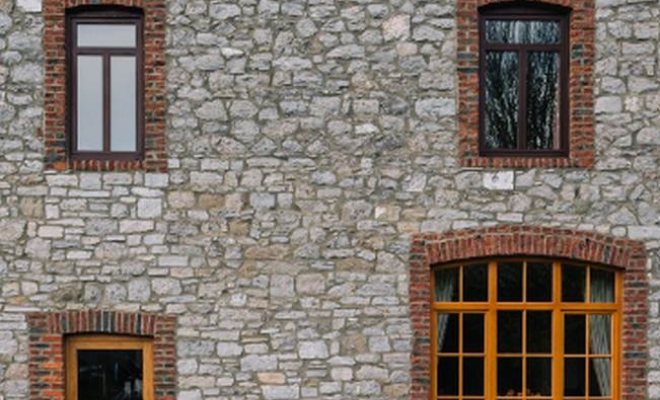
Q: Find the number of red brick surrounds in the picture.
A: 4